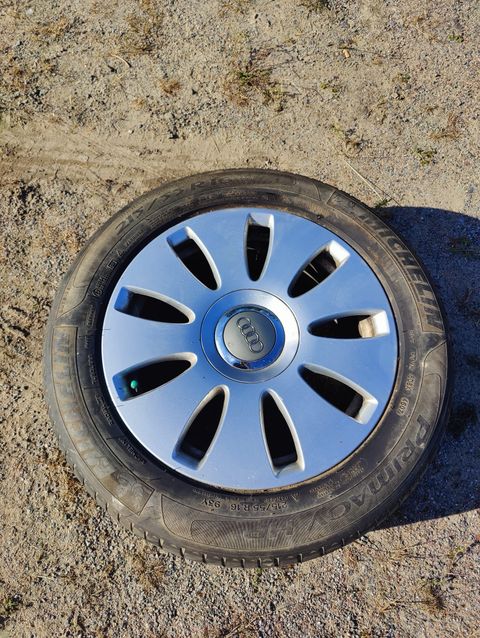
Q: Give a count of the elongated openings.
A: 9